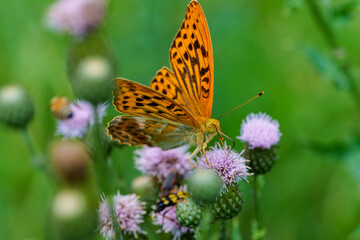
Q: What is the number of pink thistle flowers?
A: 7